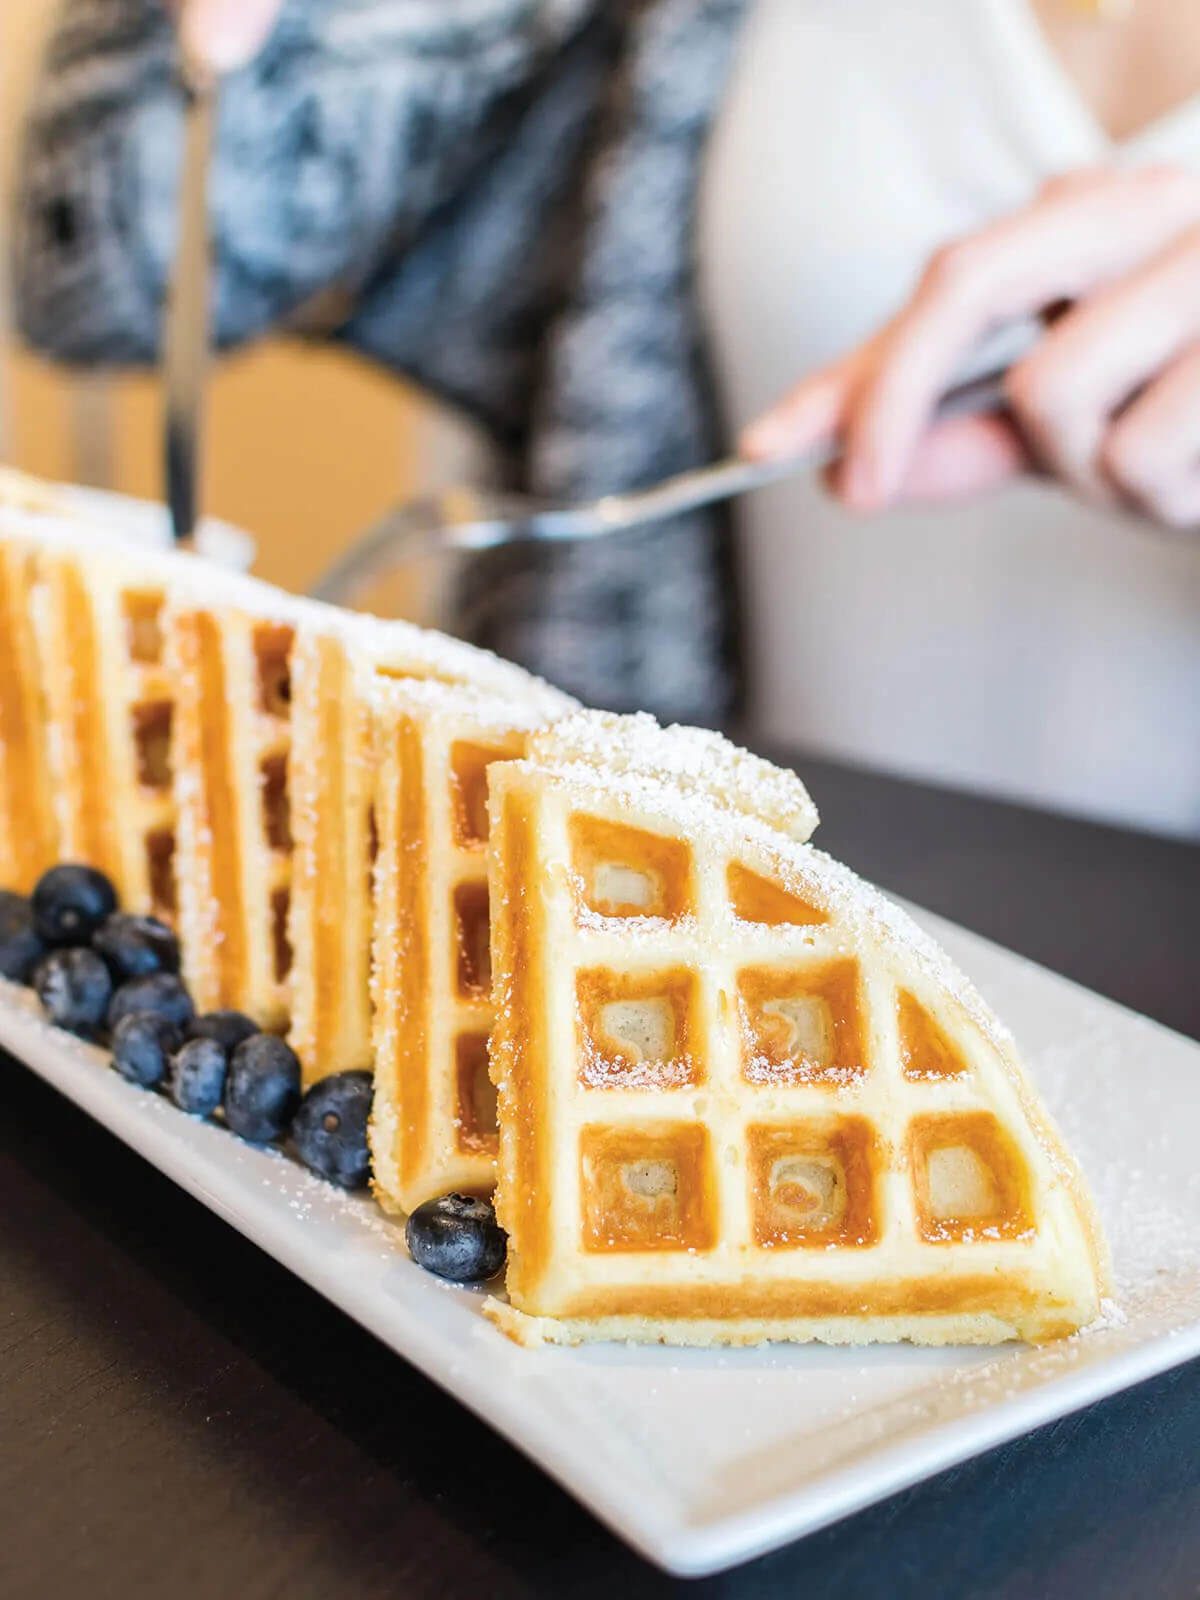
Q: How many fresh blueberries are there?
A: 11